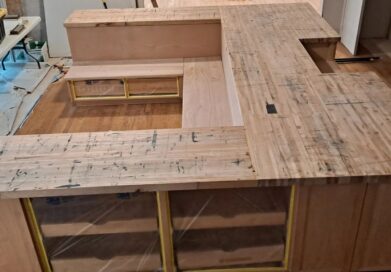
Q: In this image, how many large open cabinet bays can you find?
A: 2